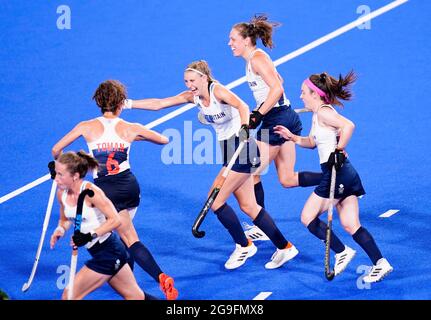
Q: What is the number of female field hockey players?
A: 5